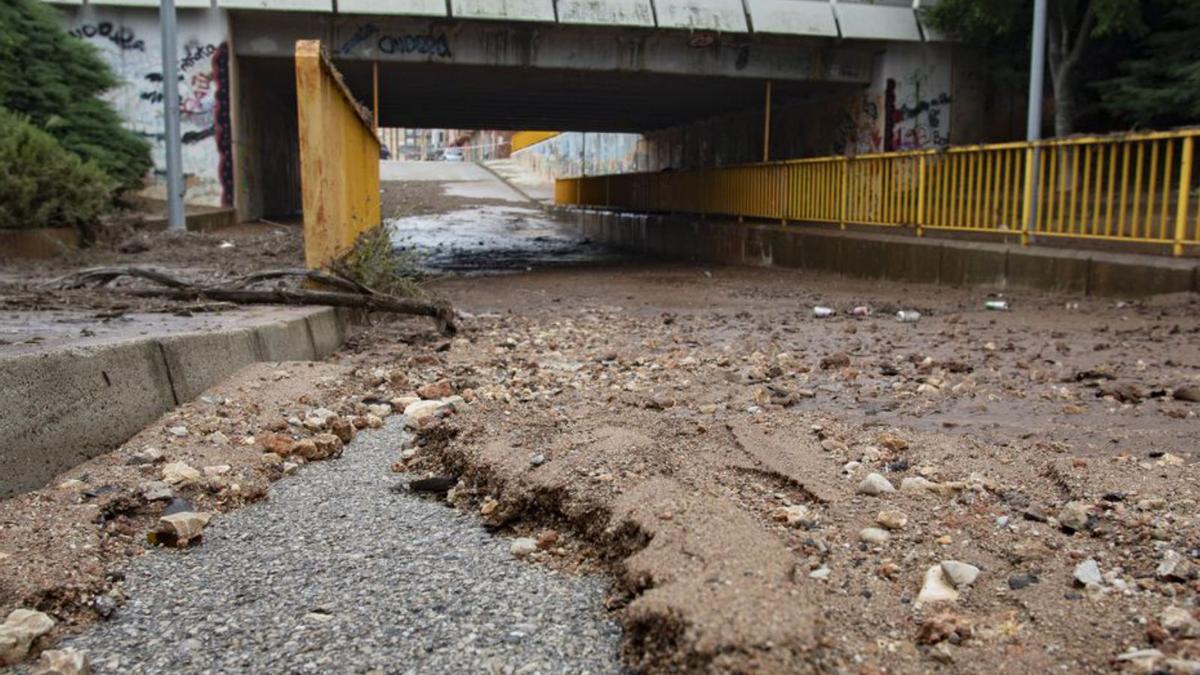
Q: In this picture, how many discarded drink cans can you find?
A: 4